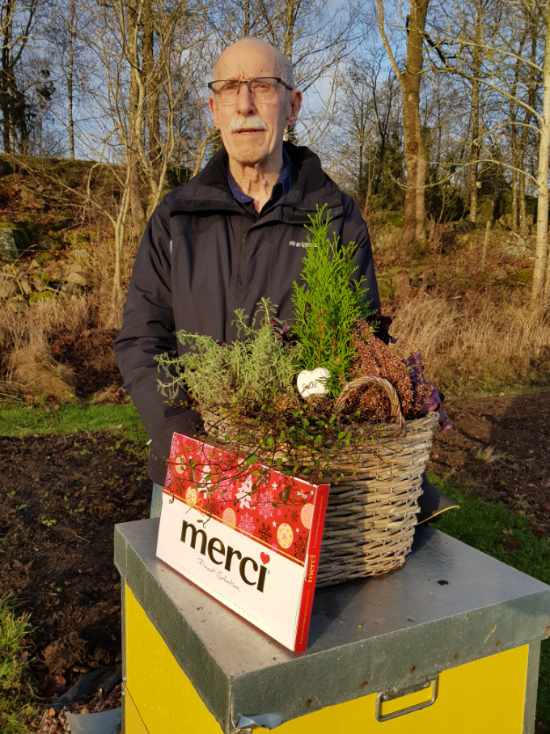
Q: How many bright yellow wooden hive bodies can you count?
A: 1